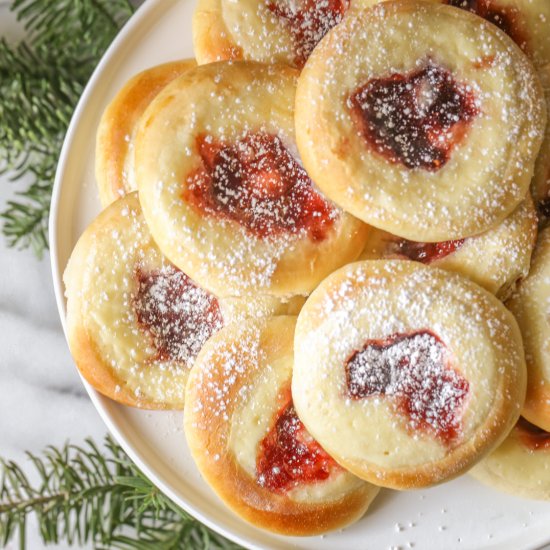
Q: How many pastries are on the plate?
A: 12